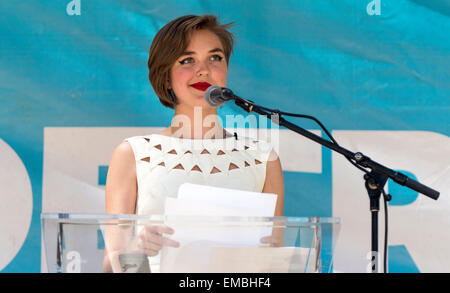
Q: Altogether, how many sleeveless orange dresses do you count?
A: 0